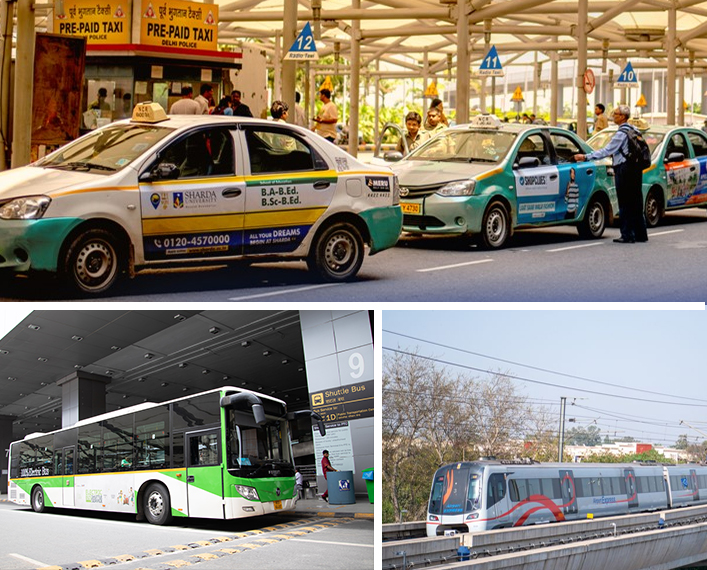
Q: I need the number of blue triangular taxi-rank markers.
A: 3